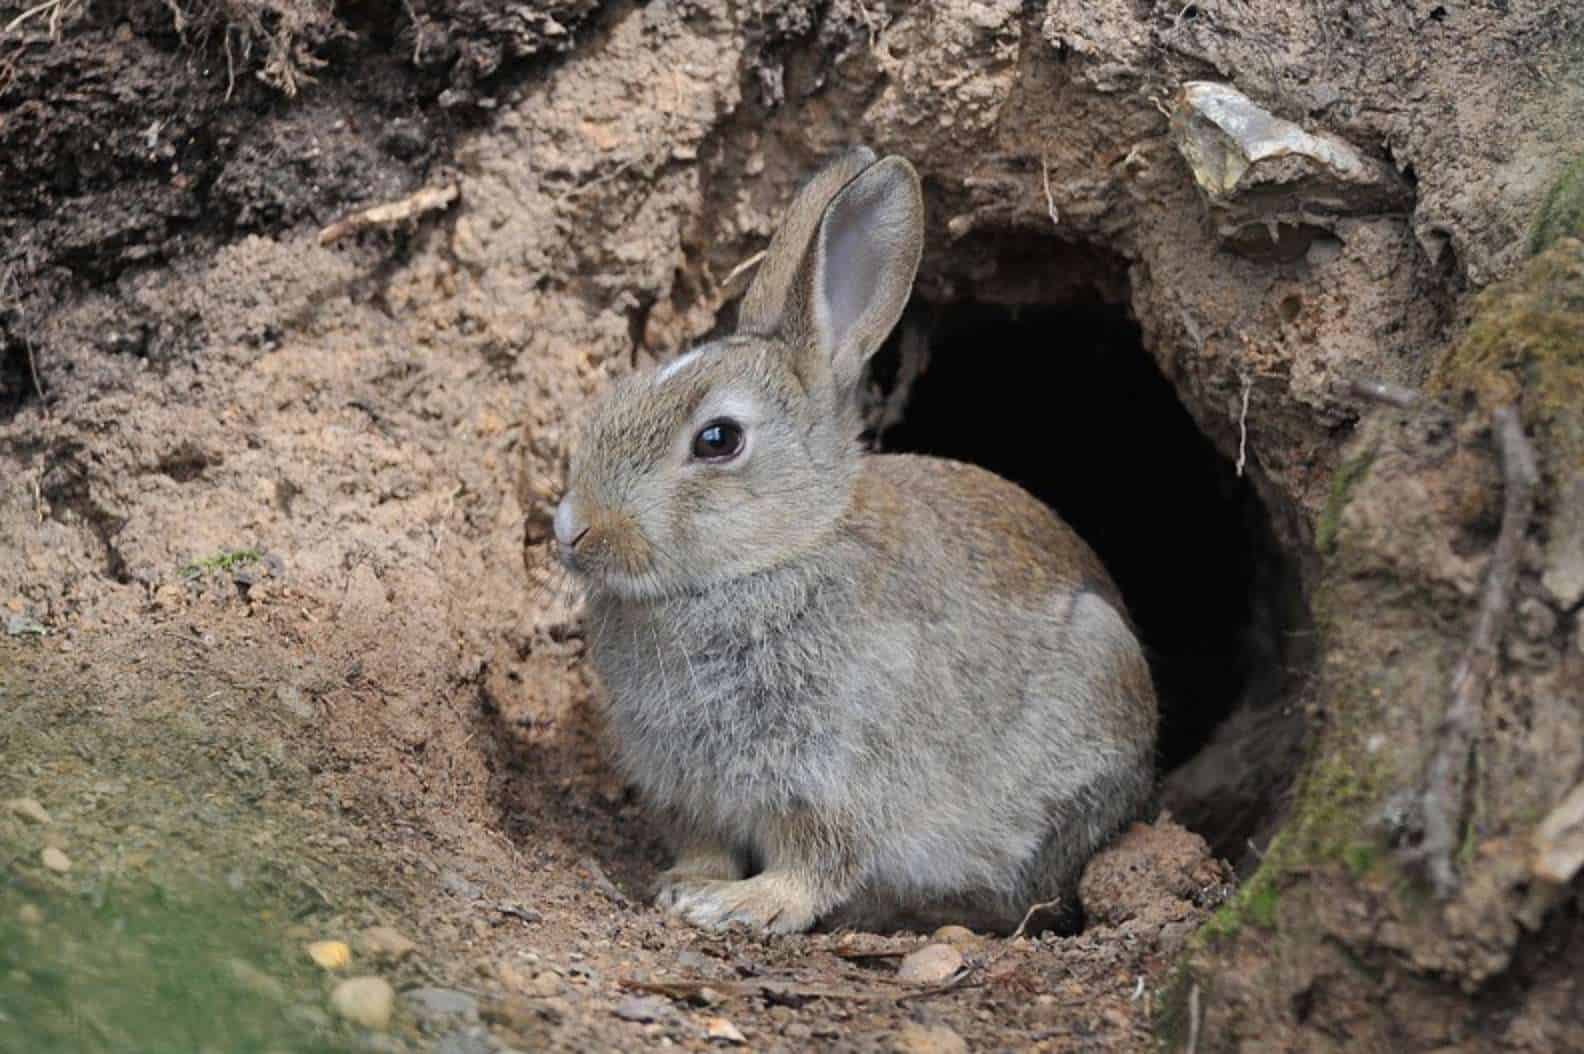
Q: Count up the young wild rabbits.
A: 1